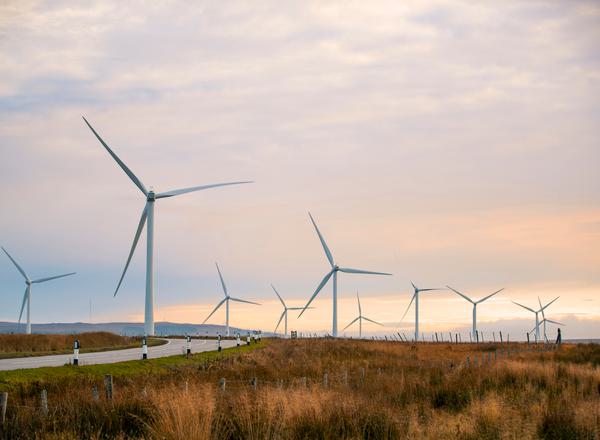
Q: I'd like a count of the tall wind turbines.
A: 10